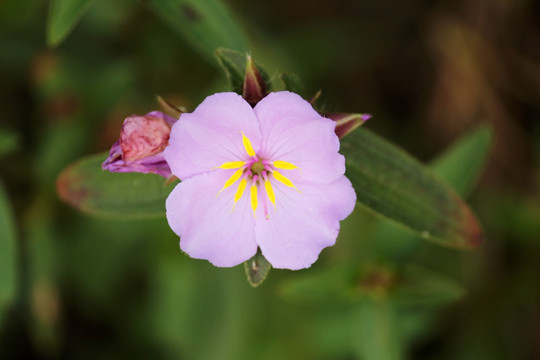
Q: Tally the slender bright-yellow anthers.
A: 8